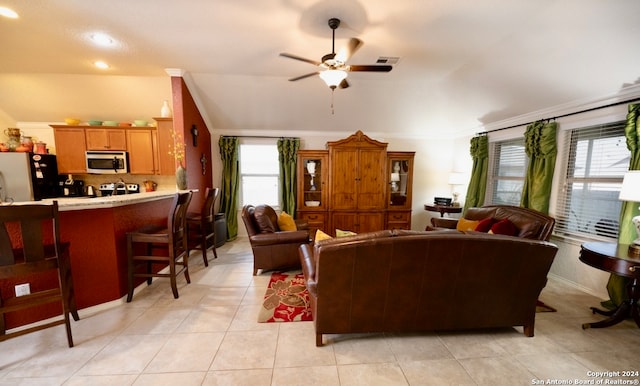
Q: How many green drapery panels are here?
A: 5